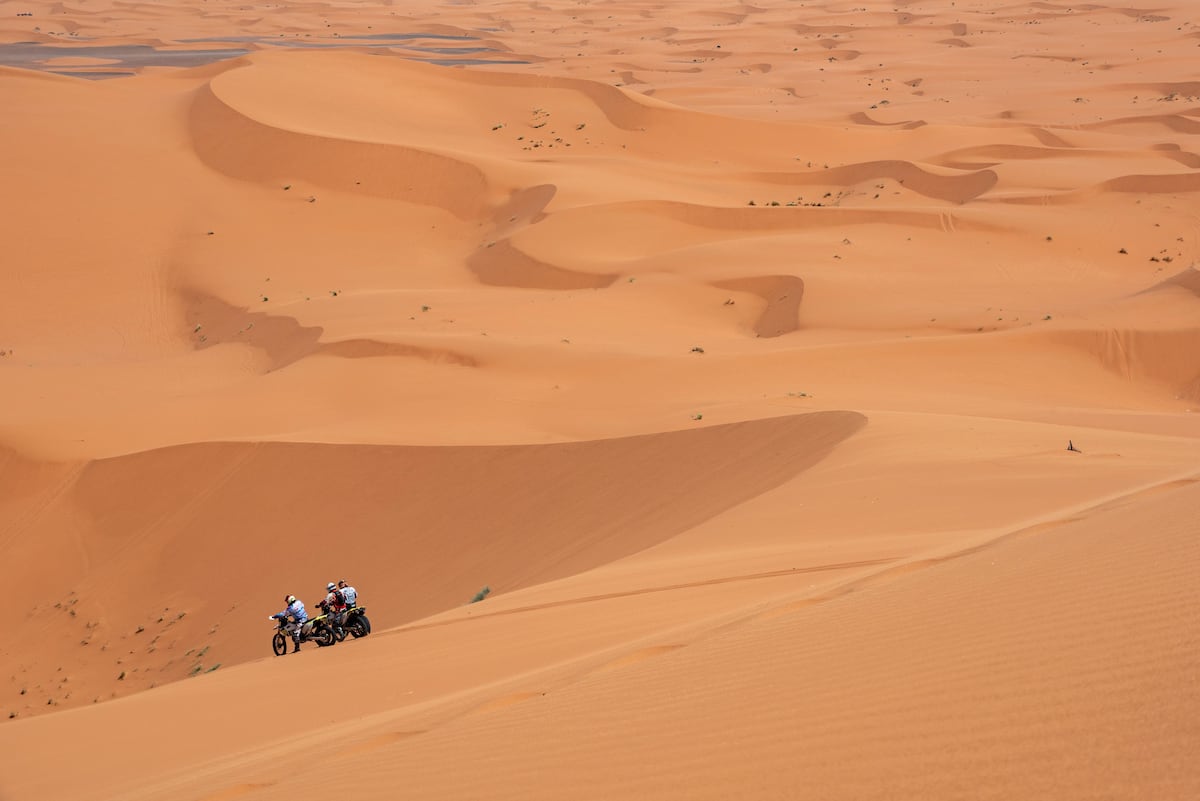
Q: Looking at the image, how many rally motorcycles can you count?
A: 2